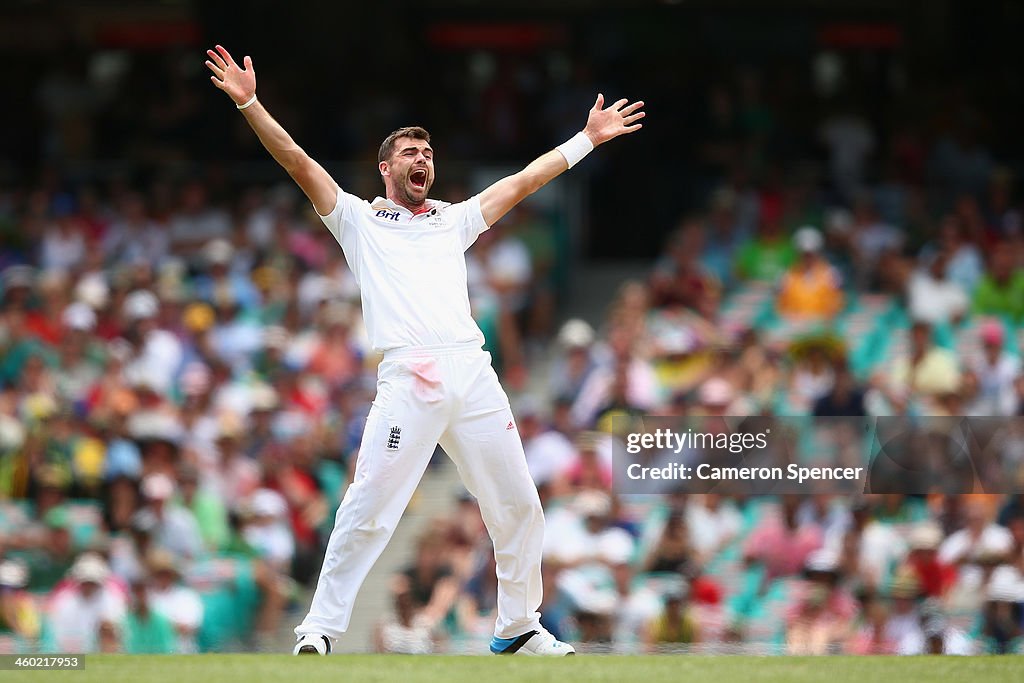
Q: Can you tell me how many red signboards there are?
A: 3